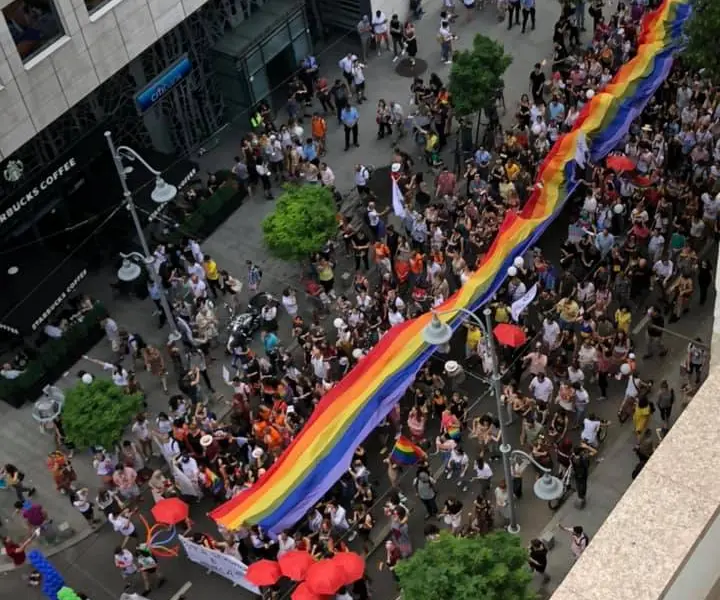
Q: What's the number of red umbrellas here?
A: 8